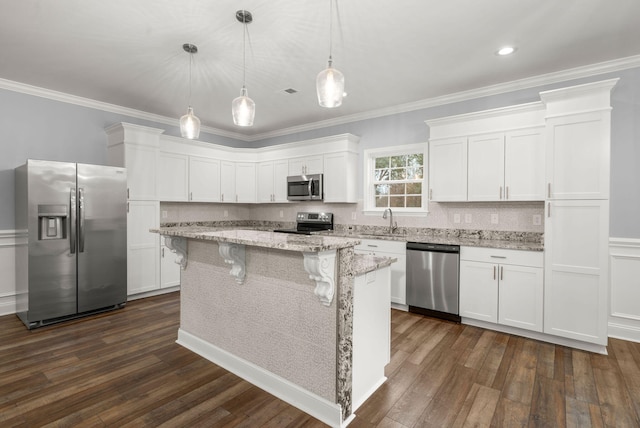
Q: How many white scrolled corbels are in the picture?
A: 3